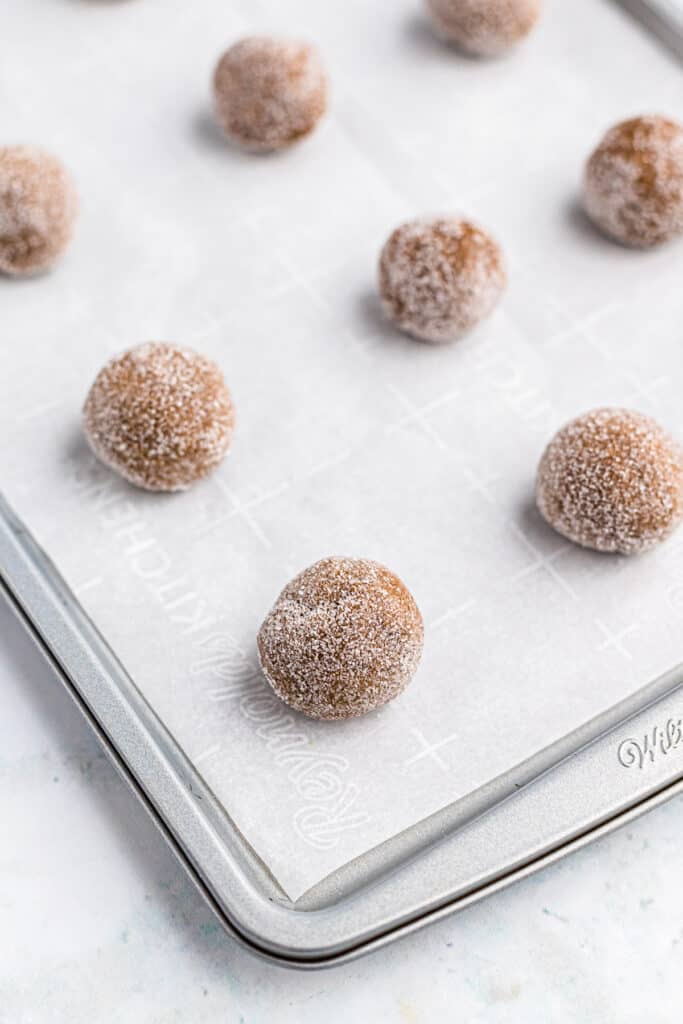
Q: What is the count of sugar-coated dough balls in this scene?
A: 8